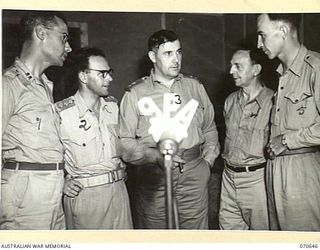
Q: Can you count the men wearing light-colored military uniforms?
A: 5